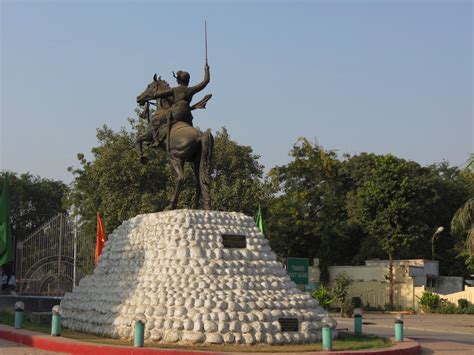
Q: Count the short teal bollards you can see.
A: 6